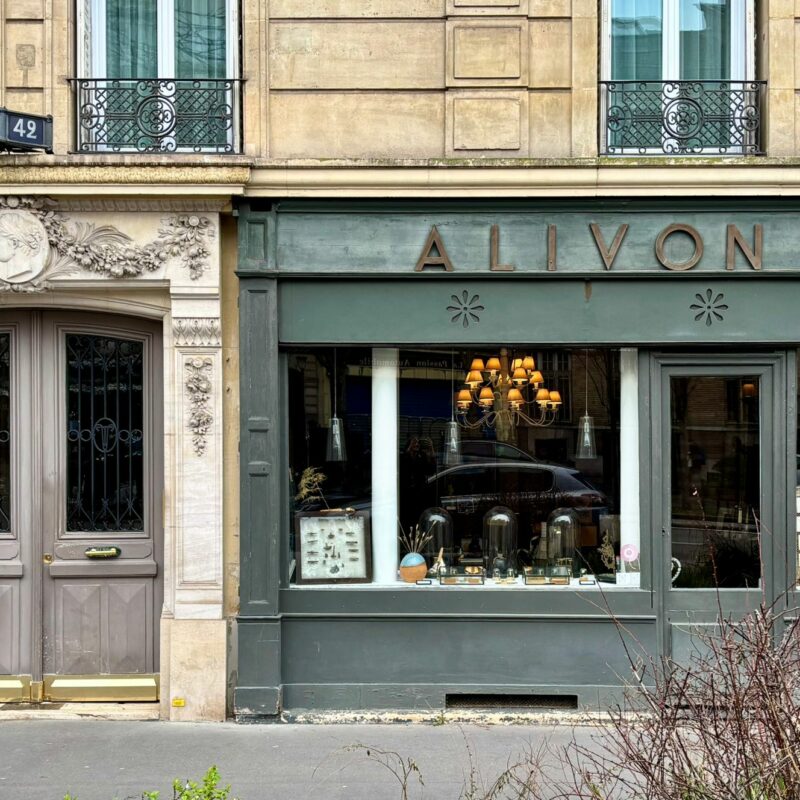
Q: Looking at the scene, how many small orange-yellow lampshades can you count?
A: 12